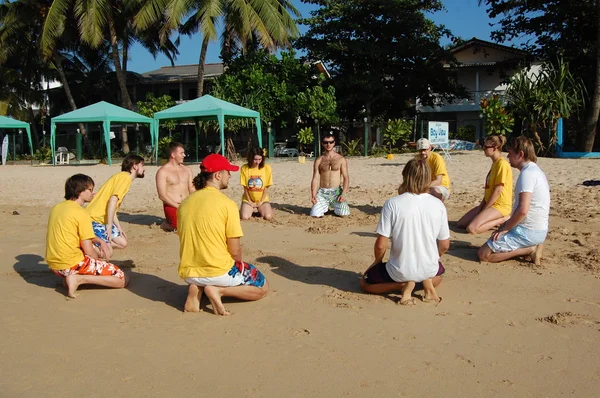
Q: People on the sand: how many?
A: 10